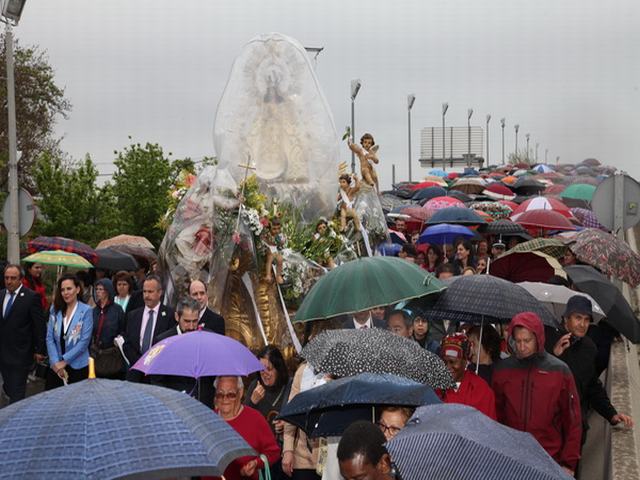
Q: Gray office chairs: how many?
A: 0